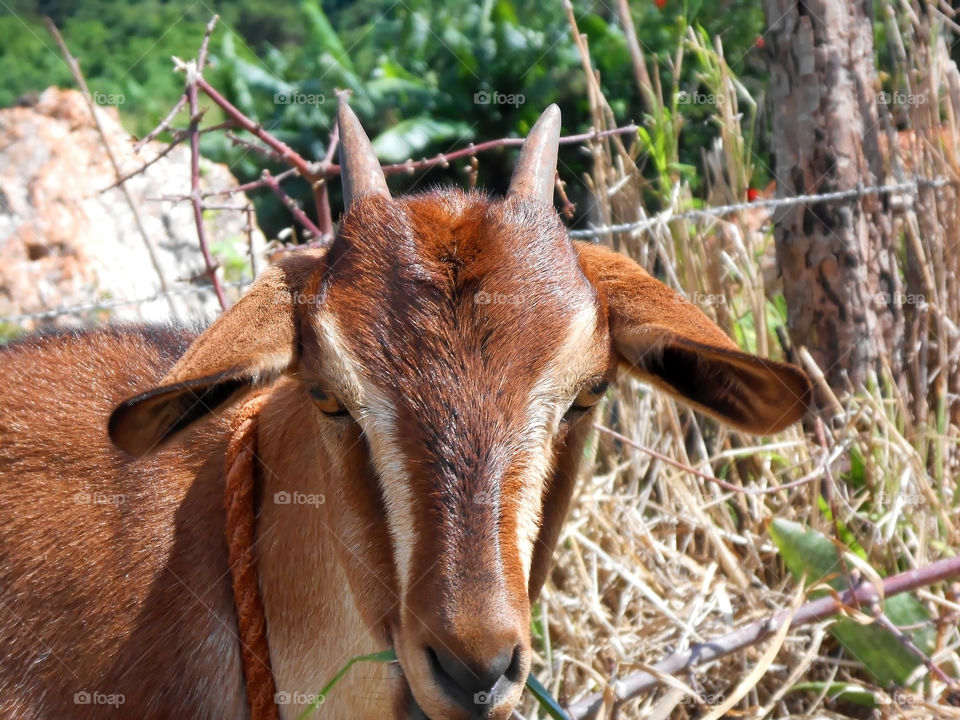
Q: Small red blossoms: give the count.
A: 3